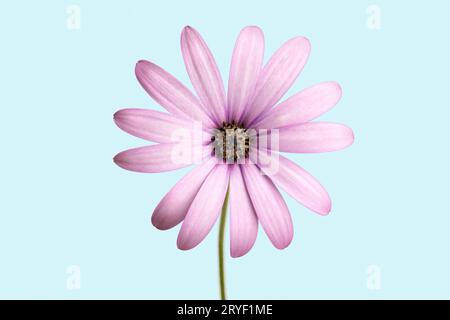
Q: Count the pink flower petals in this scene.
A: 13